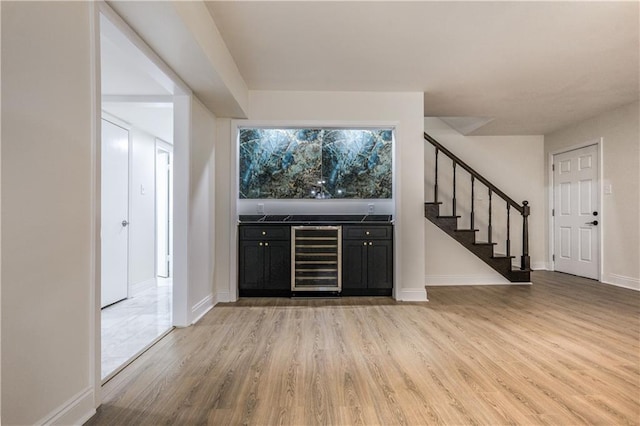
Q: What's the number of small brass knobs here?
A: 6